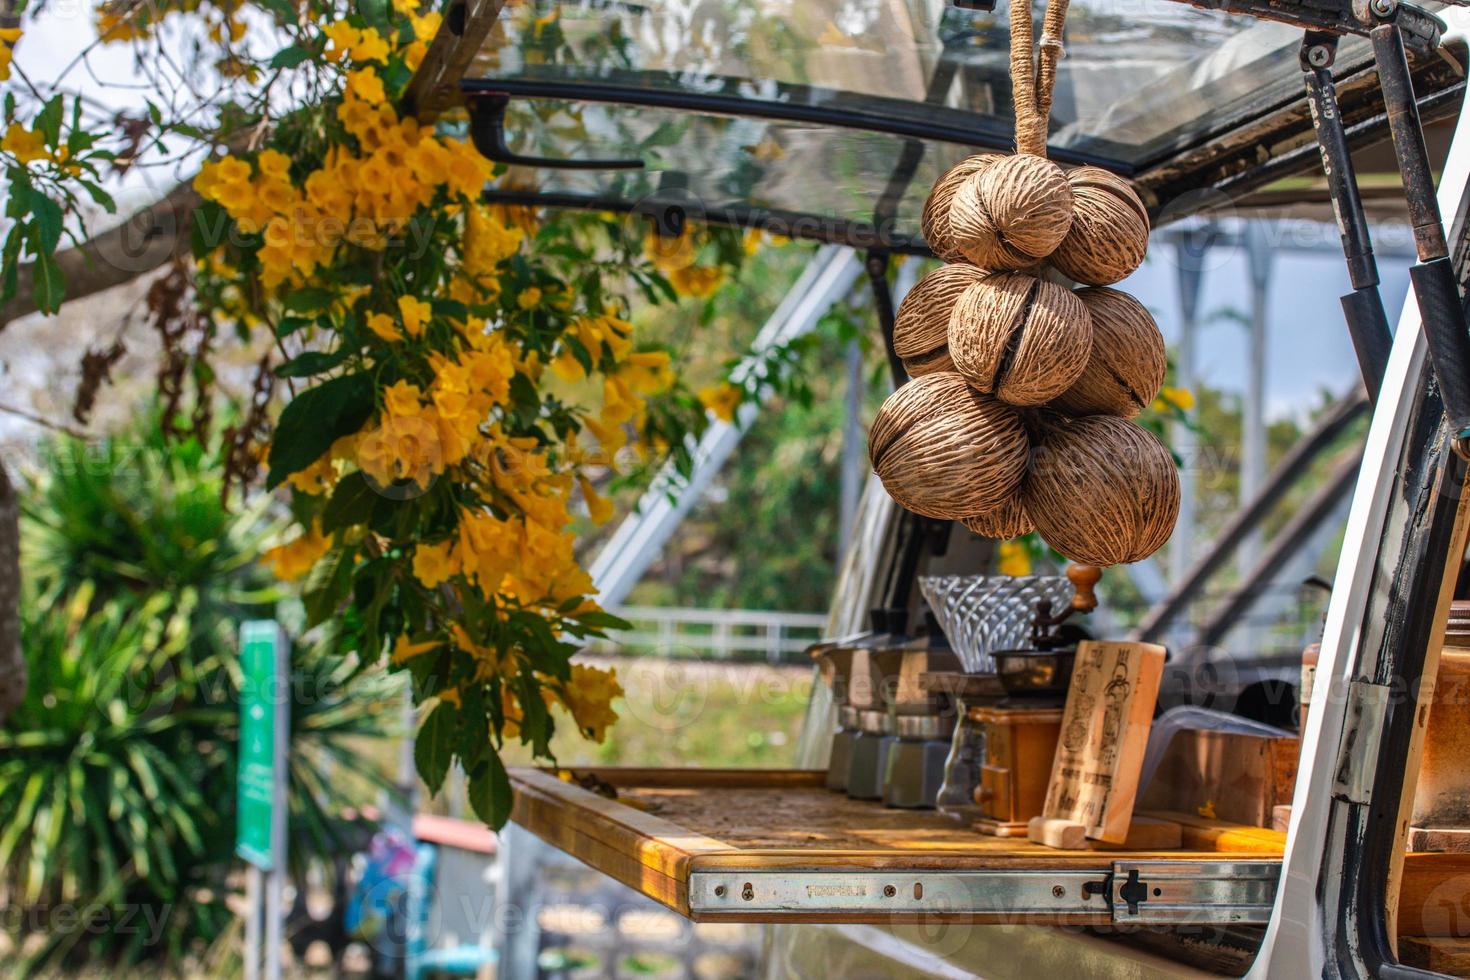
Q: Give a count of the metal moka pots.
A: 3